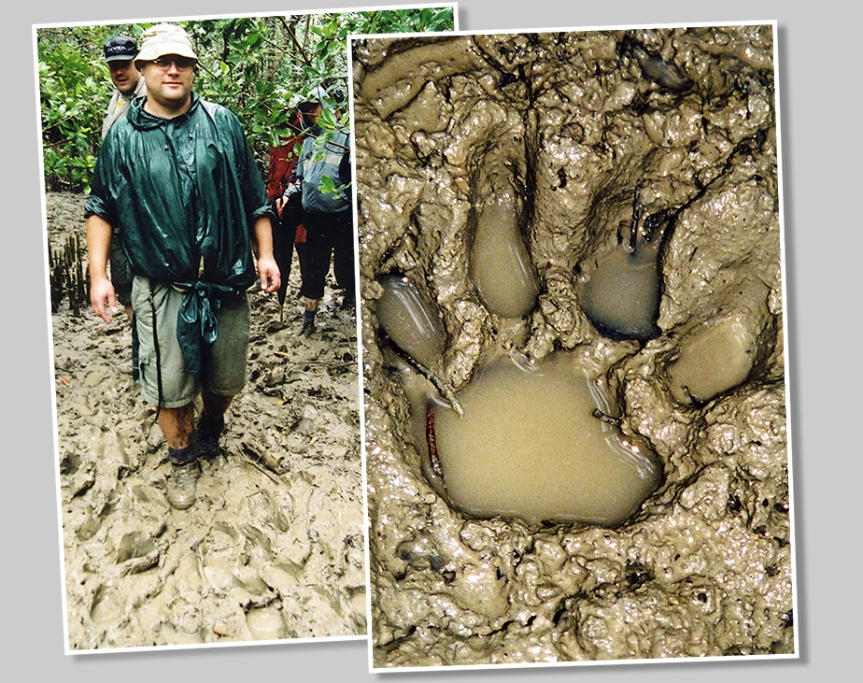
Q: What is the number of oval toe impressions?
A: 4